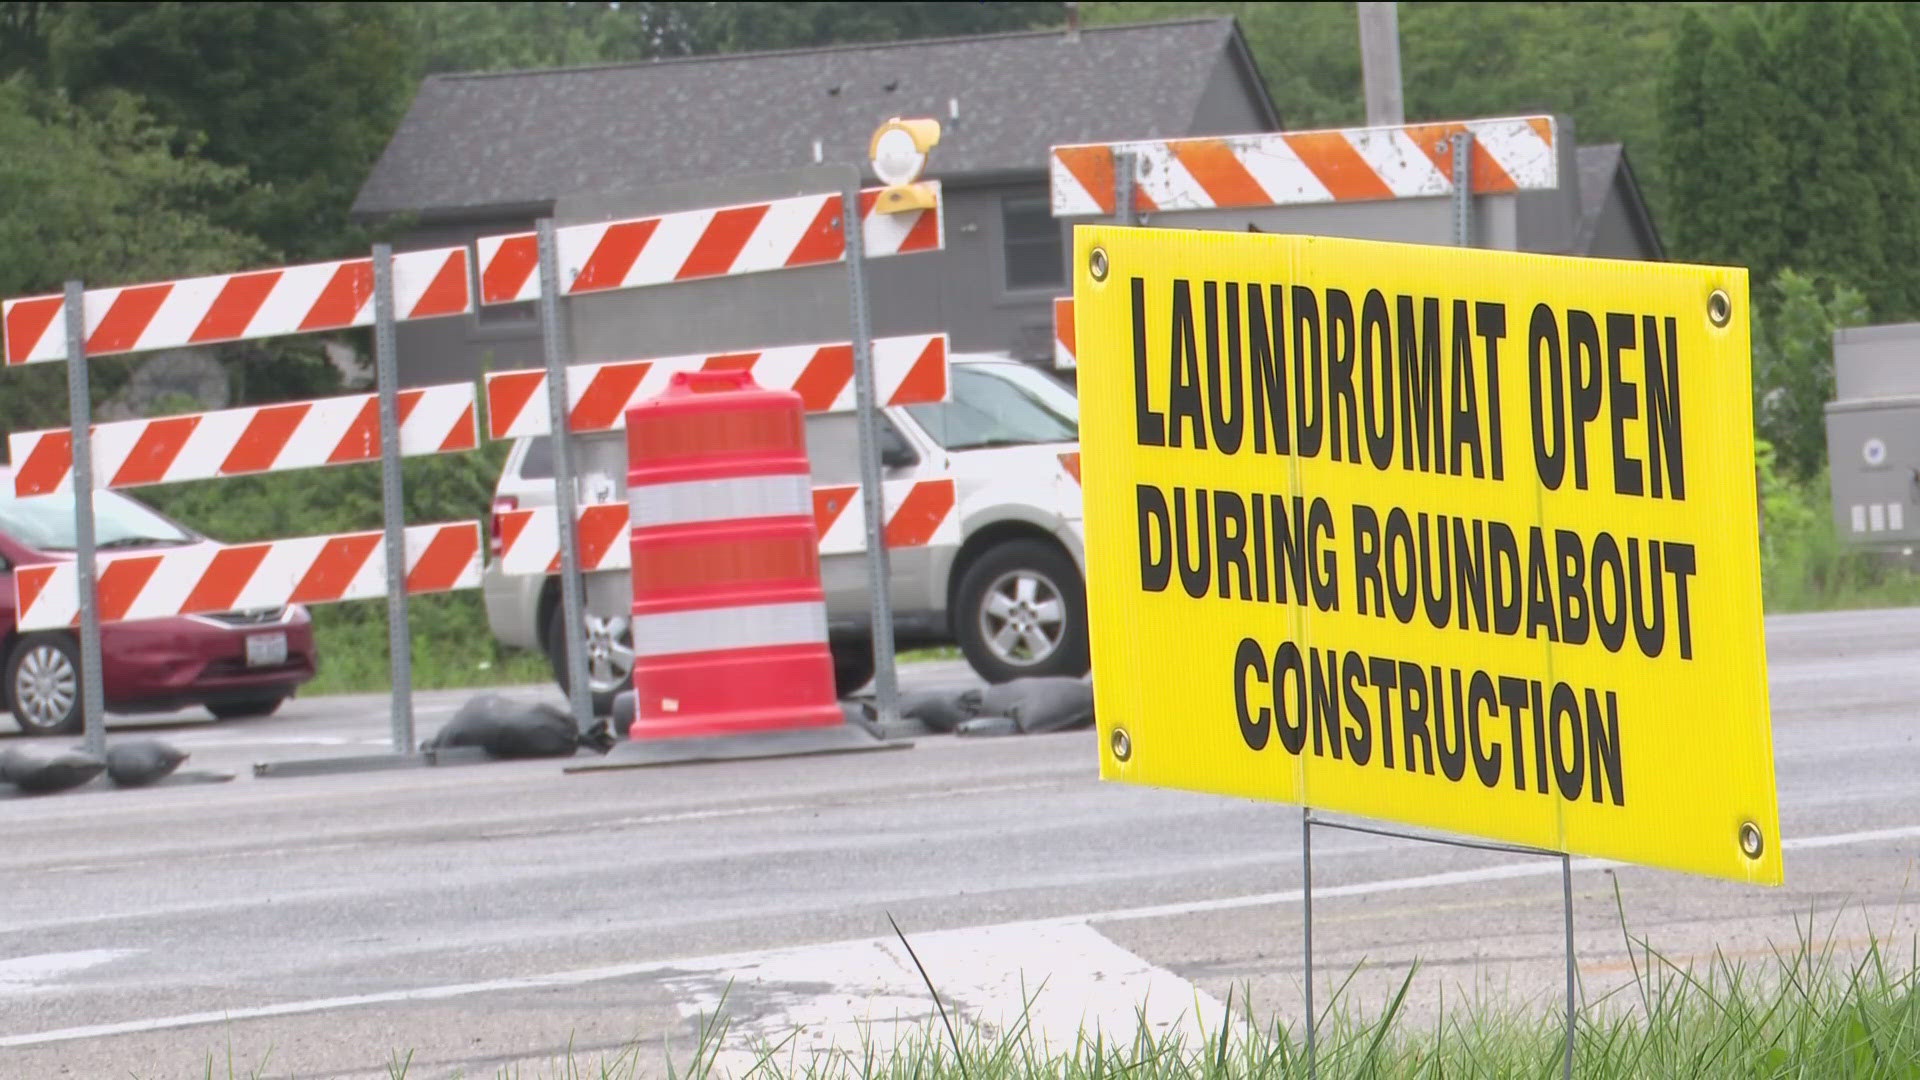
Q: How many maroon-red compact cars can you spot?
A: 1